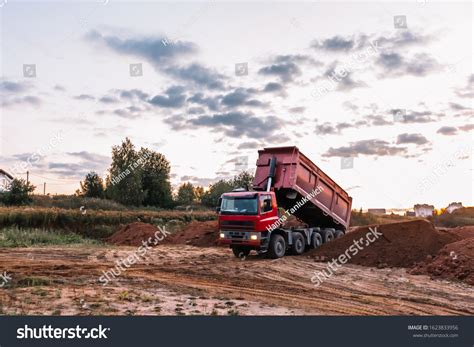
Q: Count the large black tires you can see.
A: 6